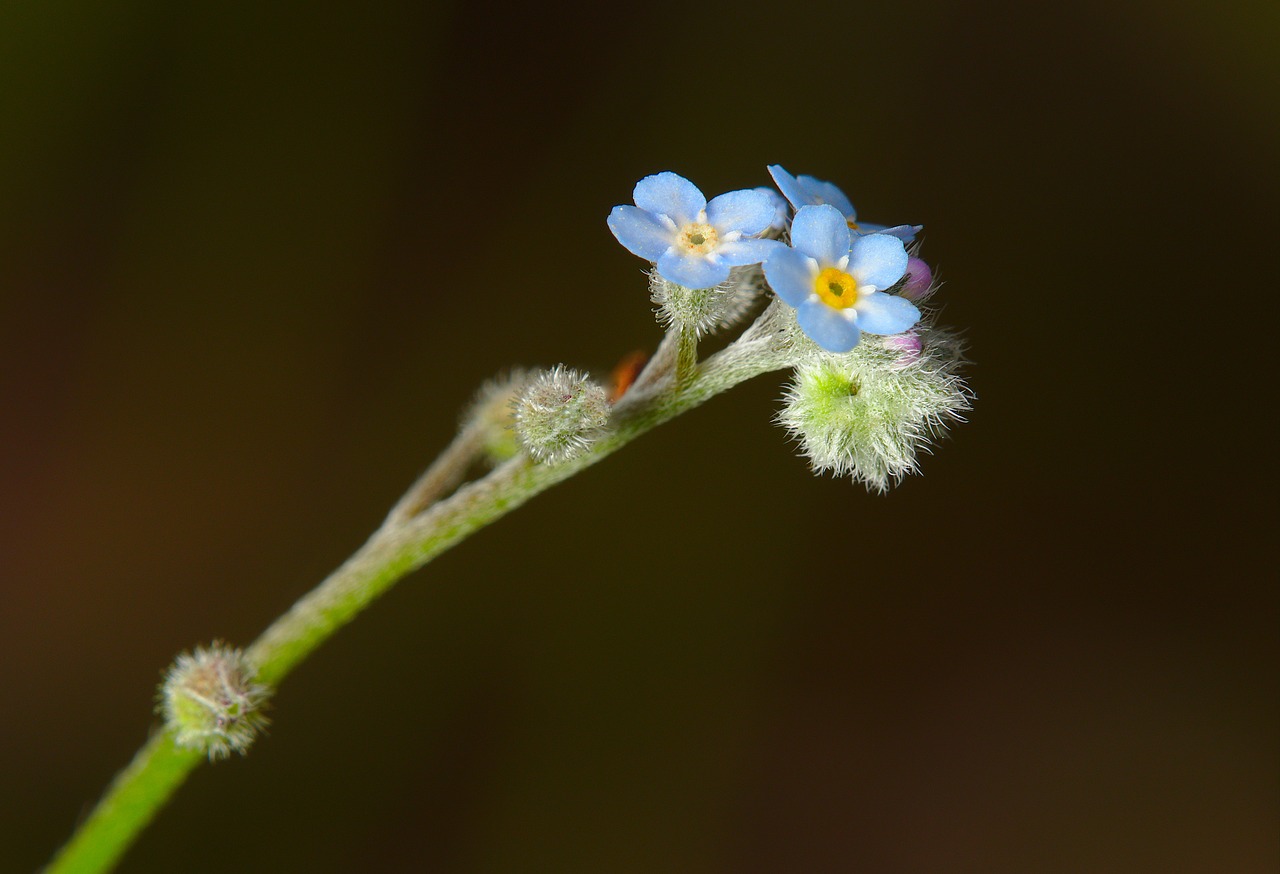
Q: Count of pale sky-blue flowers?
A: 3